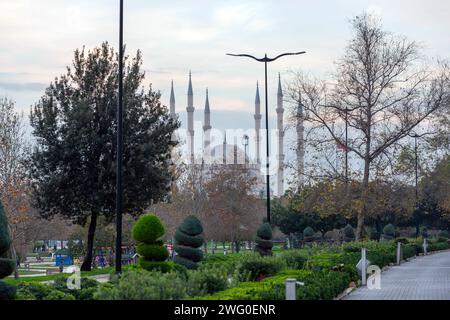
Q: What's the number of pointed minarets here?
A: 6